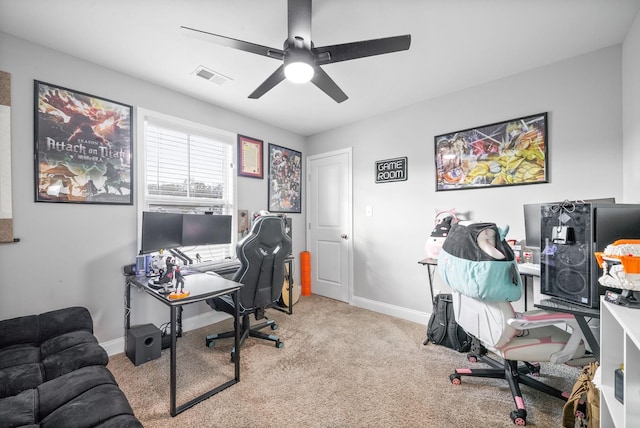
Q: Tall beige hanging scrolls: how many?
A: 1